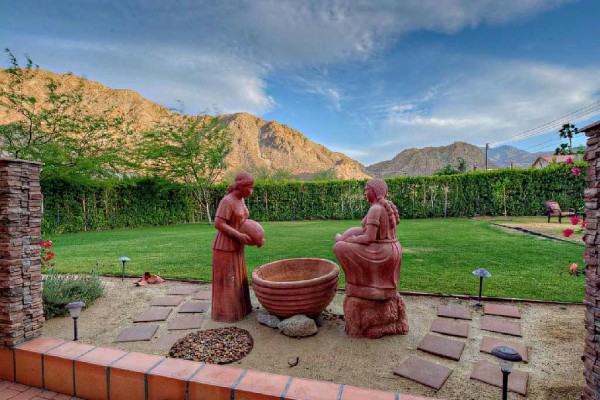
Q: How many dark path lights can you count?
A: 4